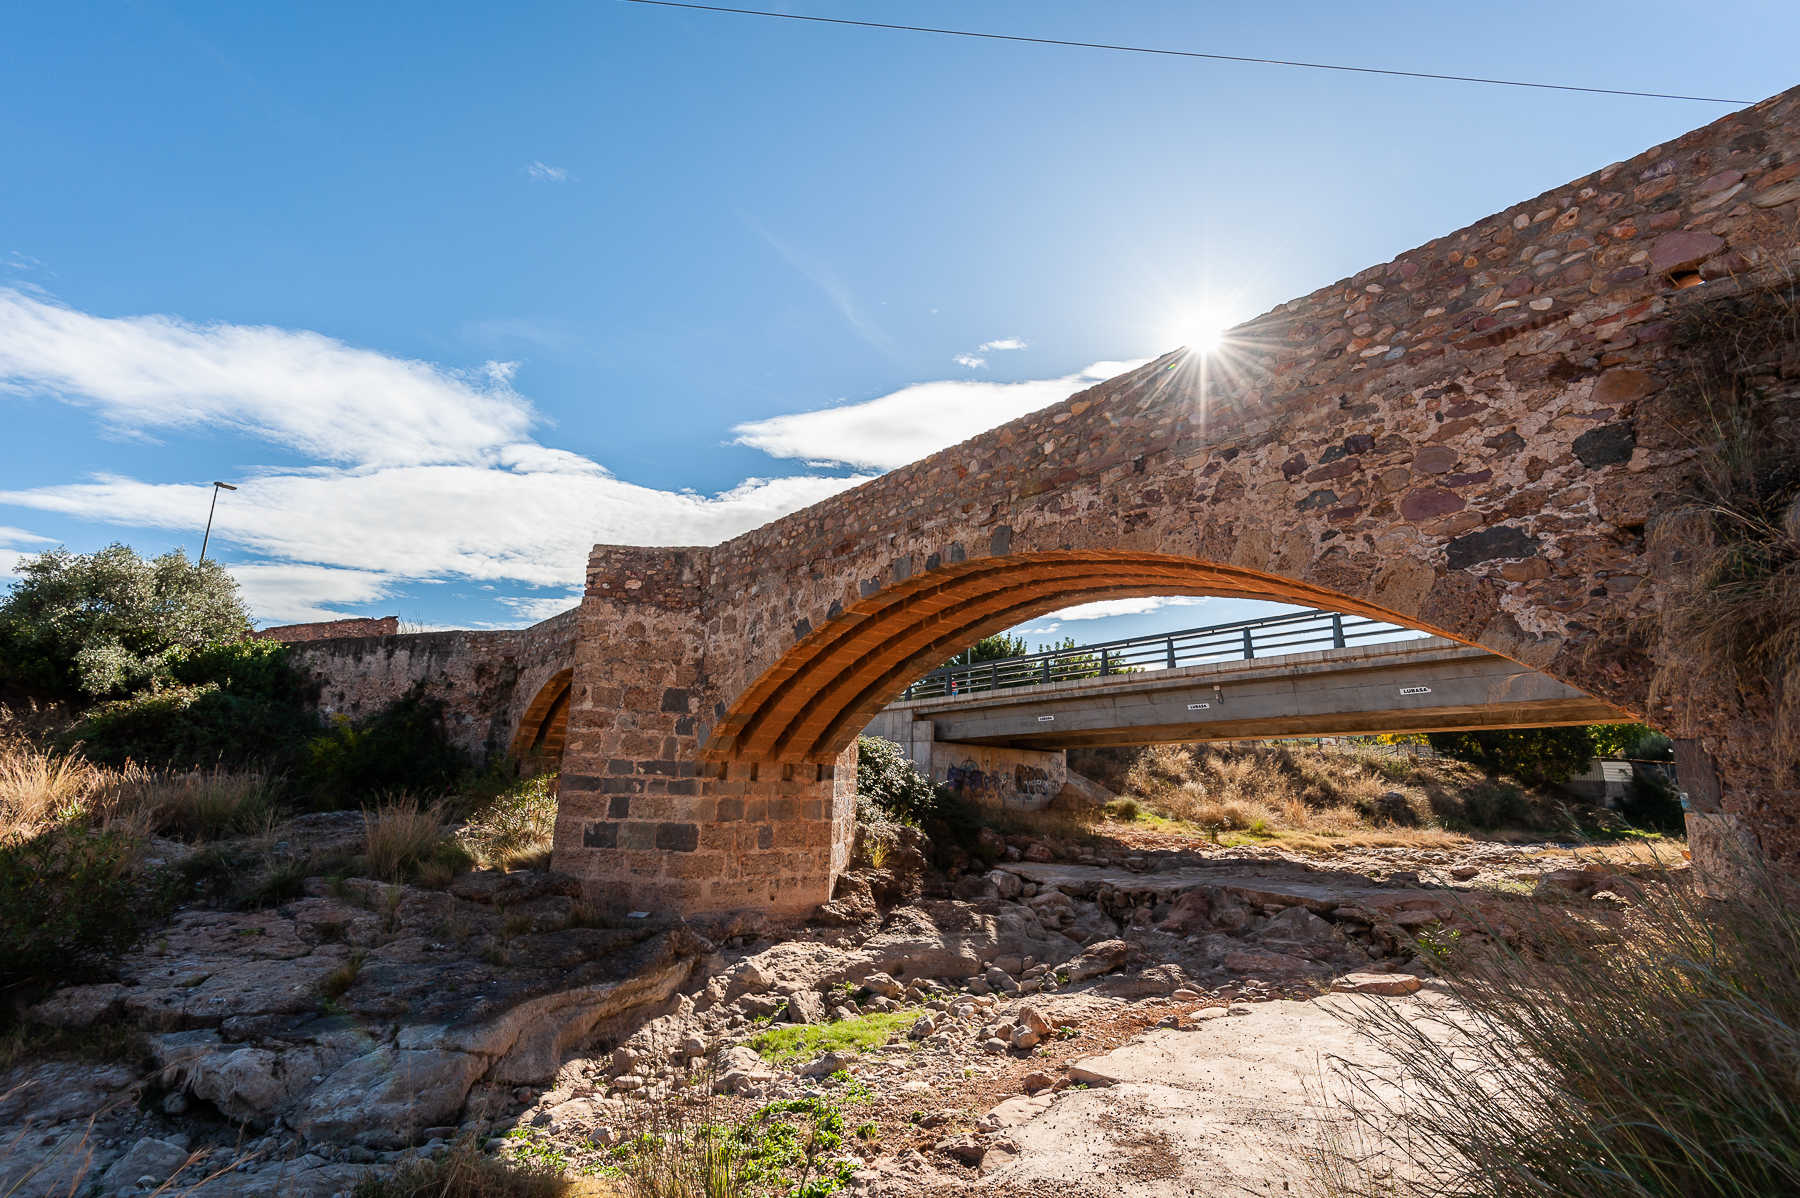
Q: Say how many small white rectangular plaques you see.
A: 3